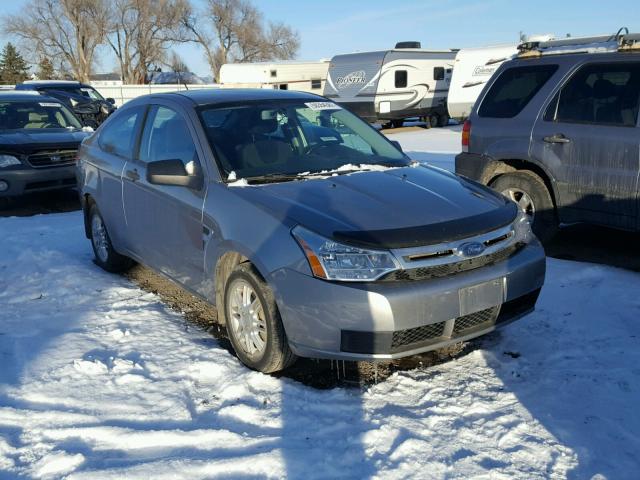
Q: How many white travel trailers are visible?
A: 3